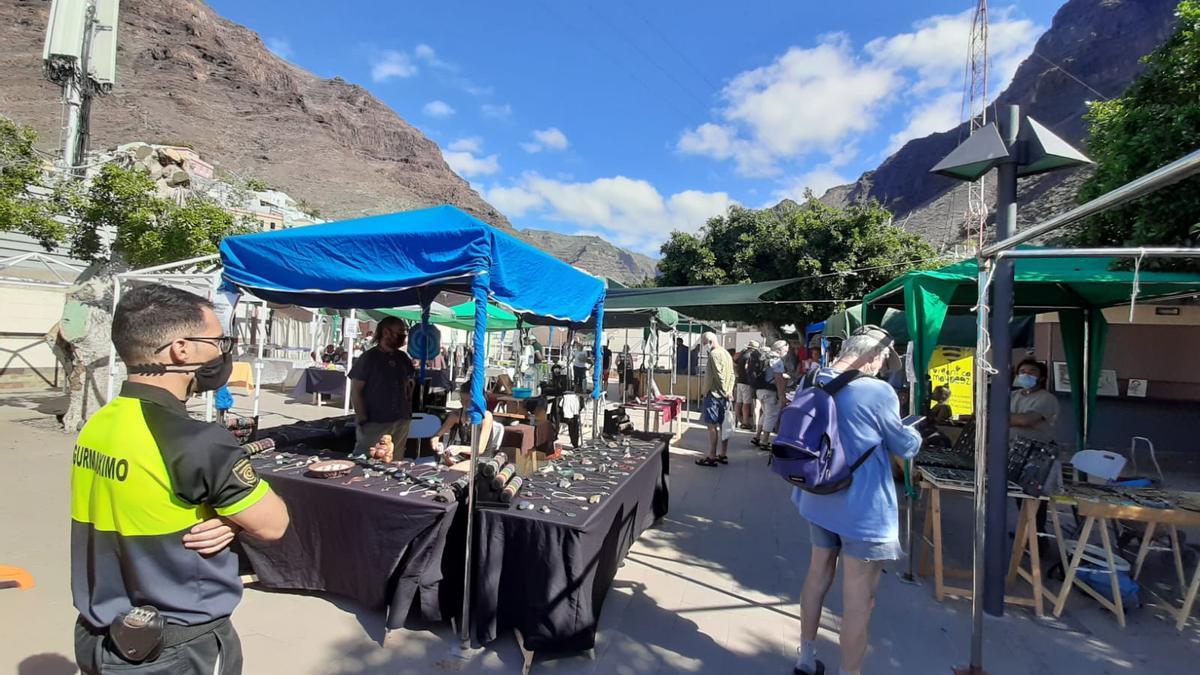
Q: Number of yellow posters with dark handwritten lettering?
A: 1